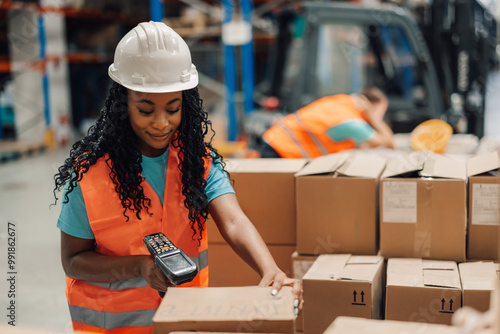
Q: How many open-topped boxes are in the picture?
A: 3